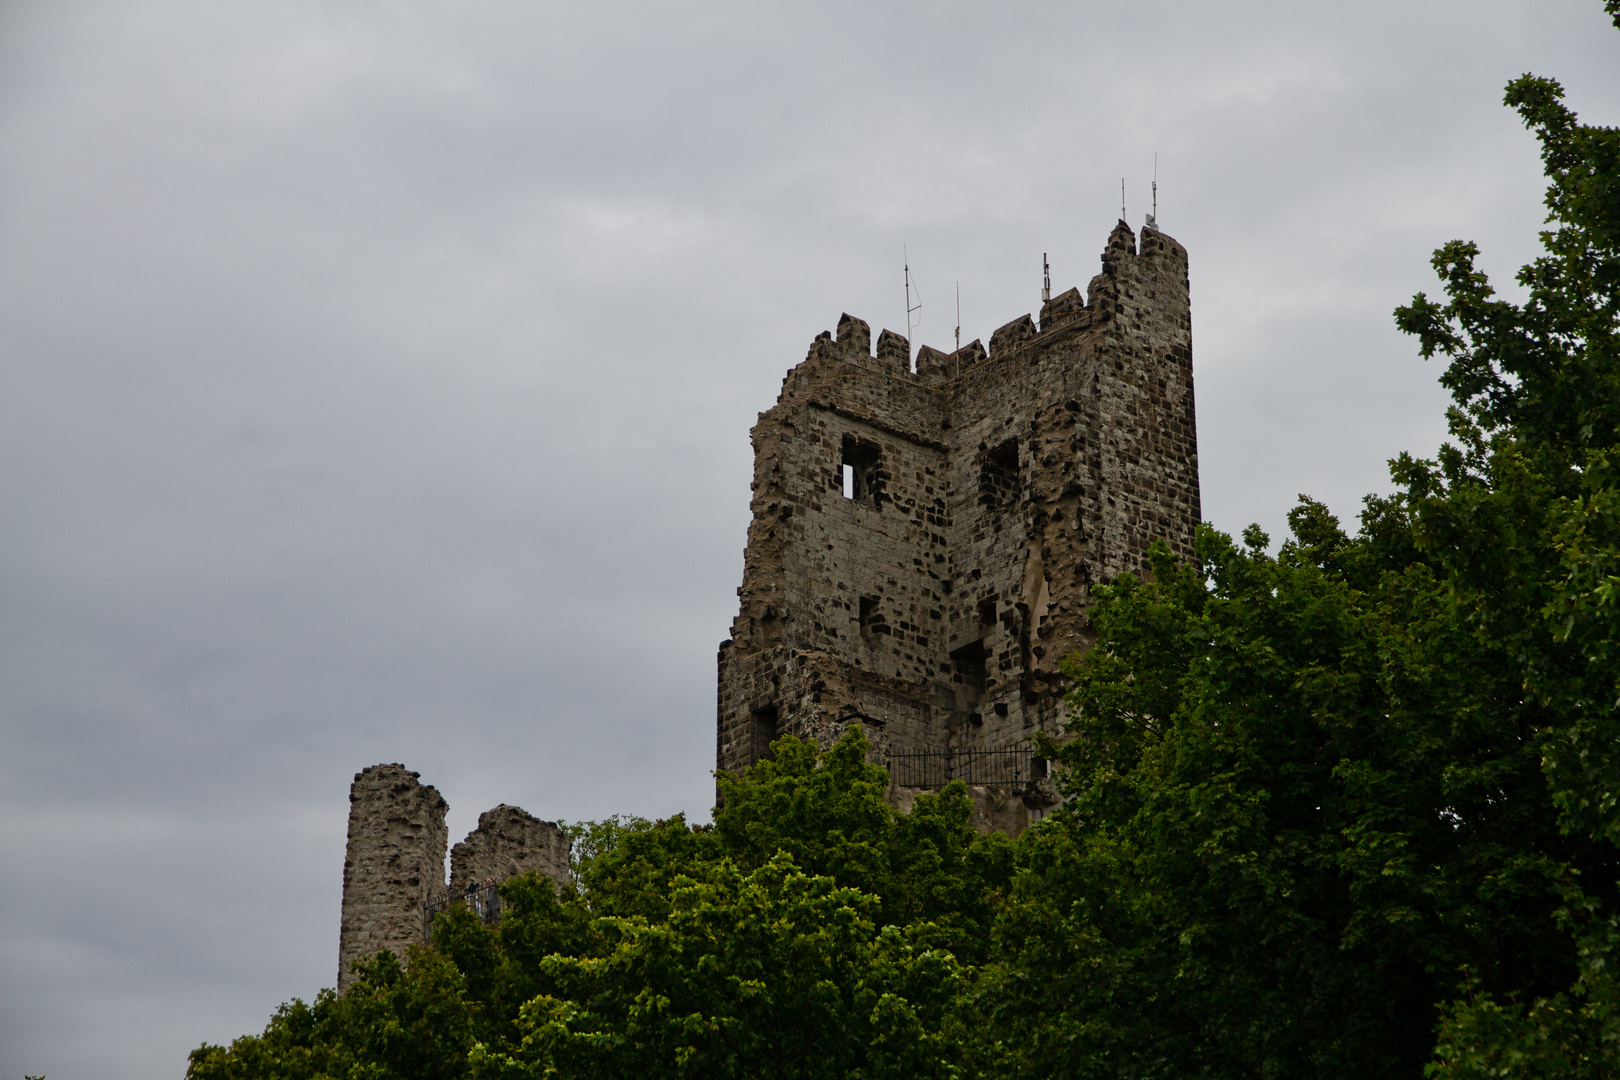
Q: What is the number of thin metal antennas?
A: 5